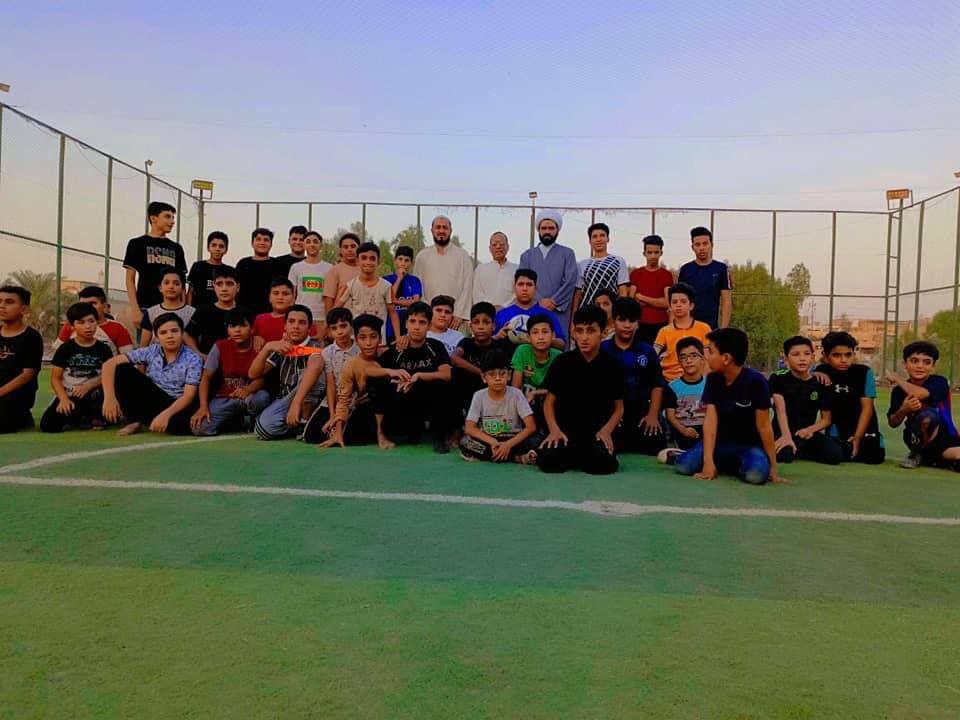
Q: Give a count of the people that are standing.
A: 14